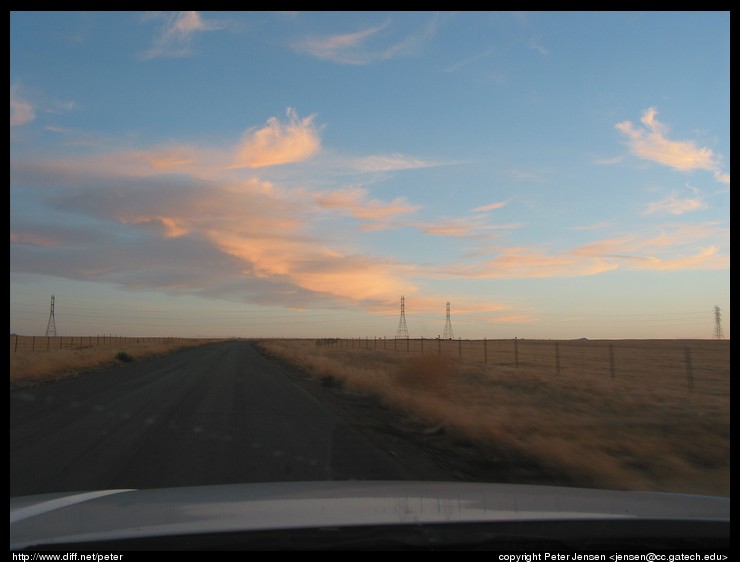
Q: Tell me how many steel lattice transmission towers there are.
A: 4